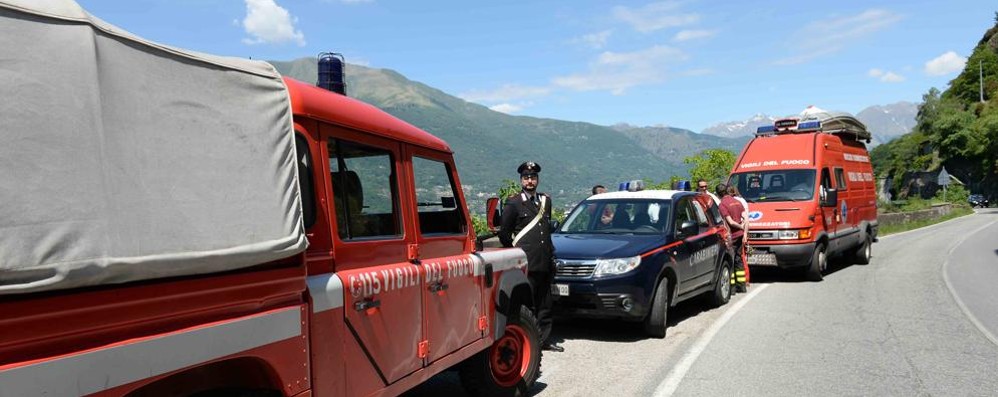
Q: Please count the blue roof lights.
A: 5